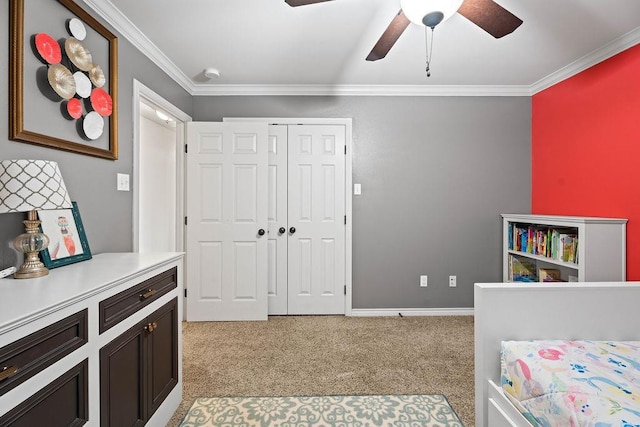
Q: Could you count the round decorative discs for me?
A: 9